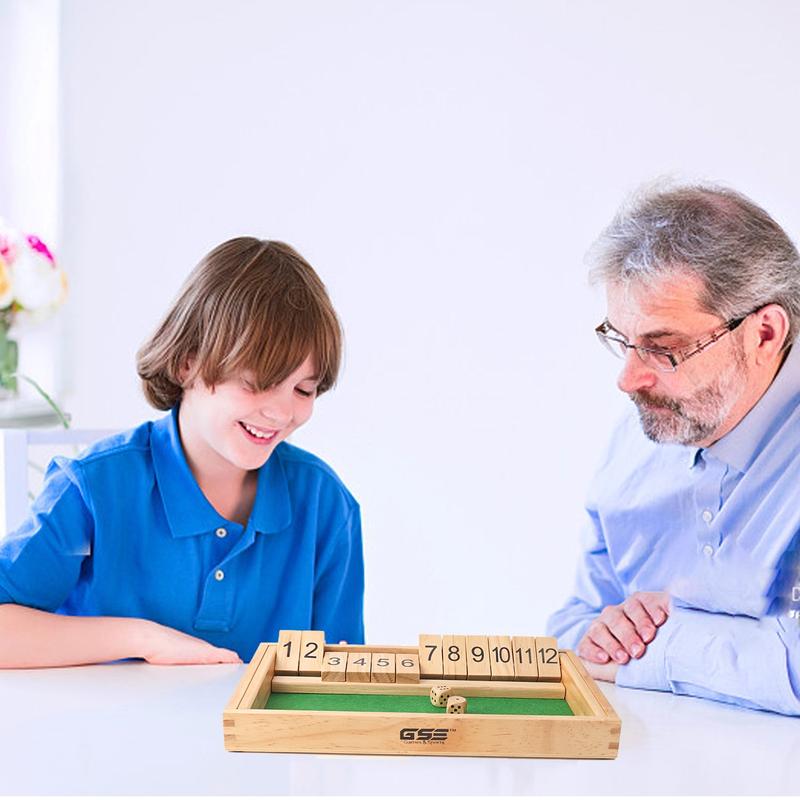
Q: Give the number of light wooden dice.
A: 2